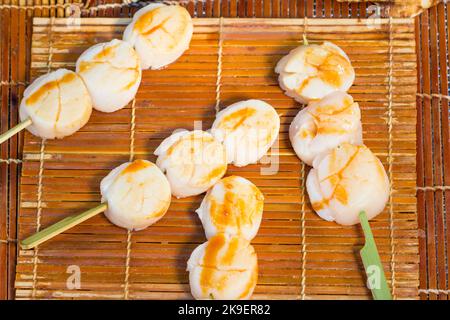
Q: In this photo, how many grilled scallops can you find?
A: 11